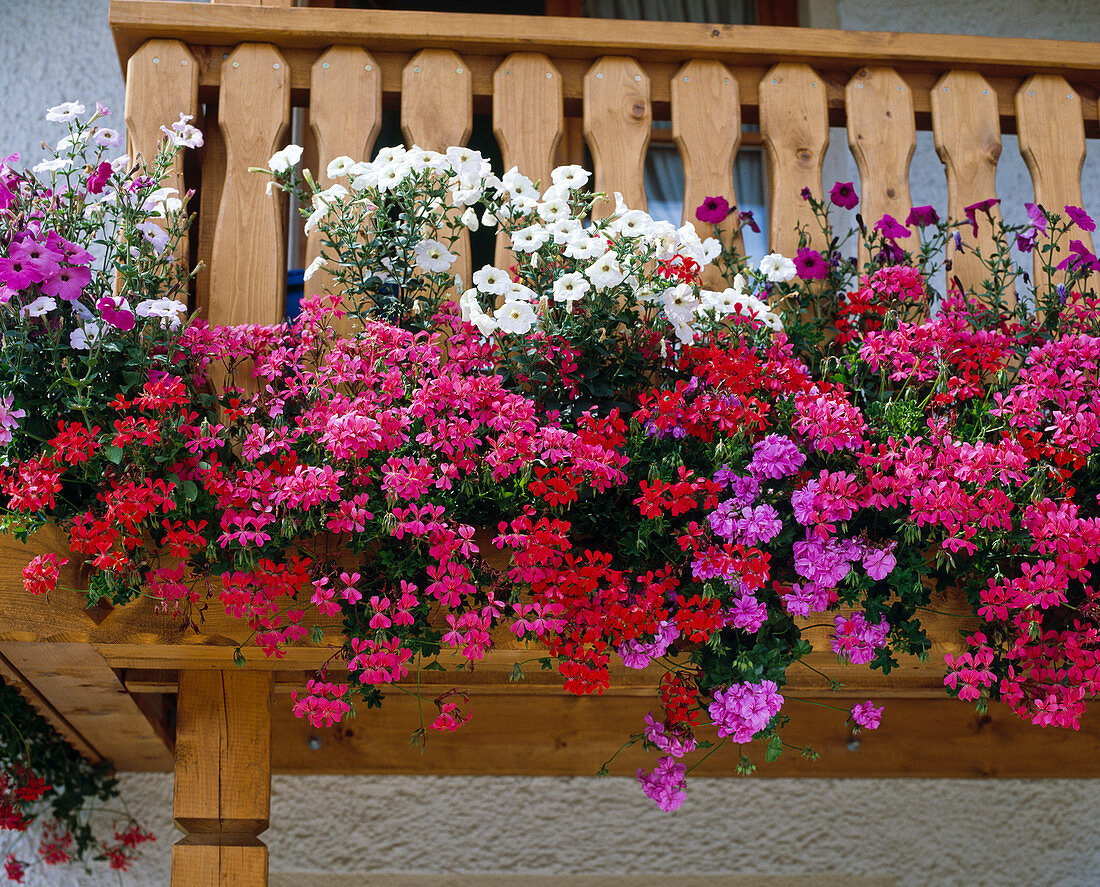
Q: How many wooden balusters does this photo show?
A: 11